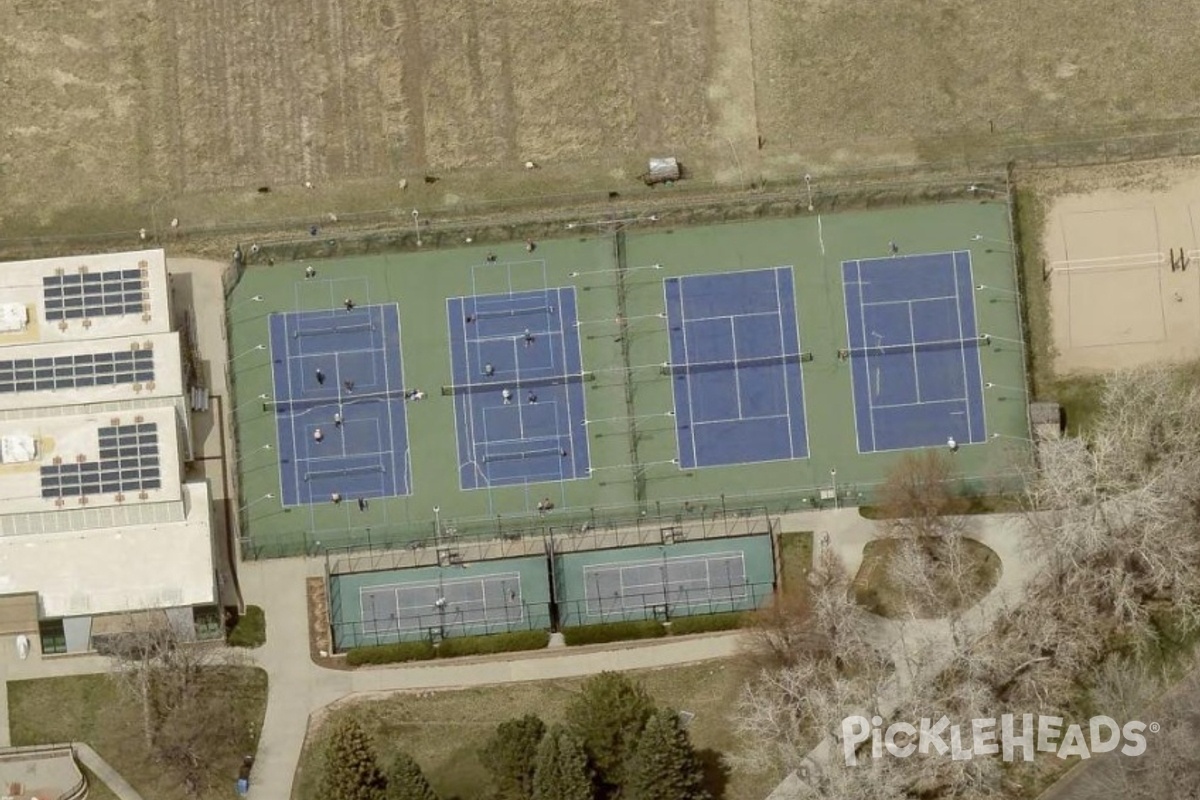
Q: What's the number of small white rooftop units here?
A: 2